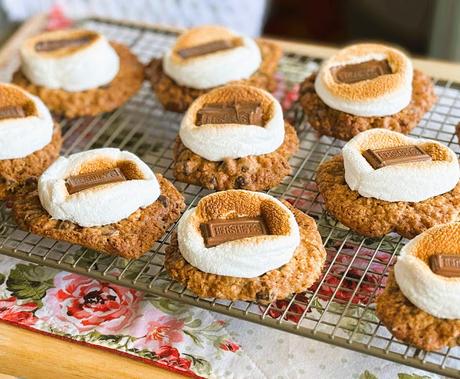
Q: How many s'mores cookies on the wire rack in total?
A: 9